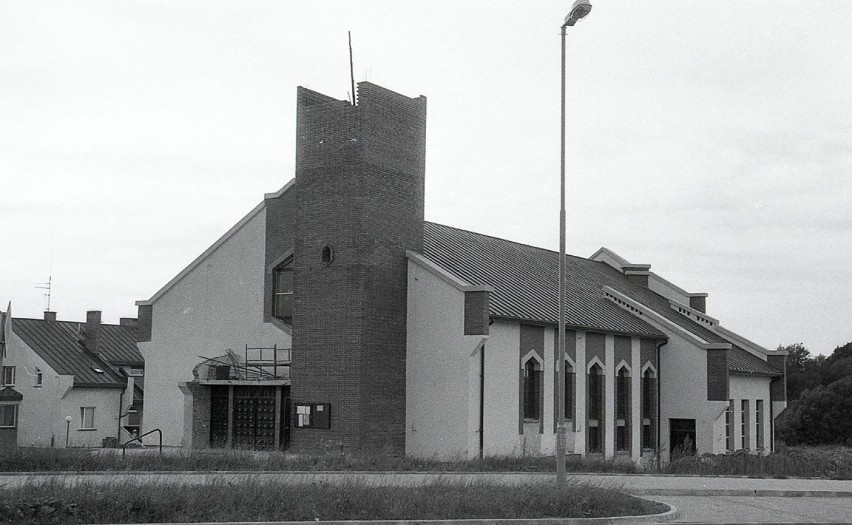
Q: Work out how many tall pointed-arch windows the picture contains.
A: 5